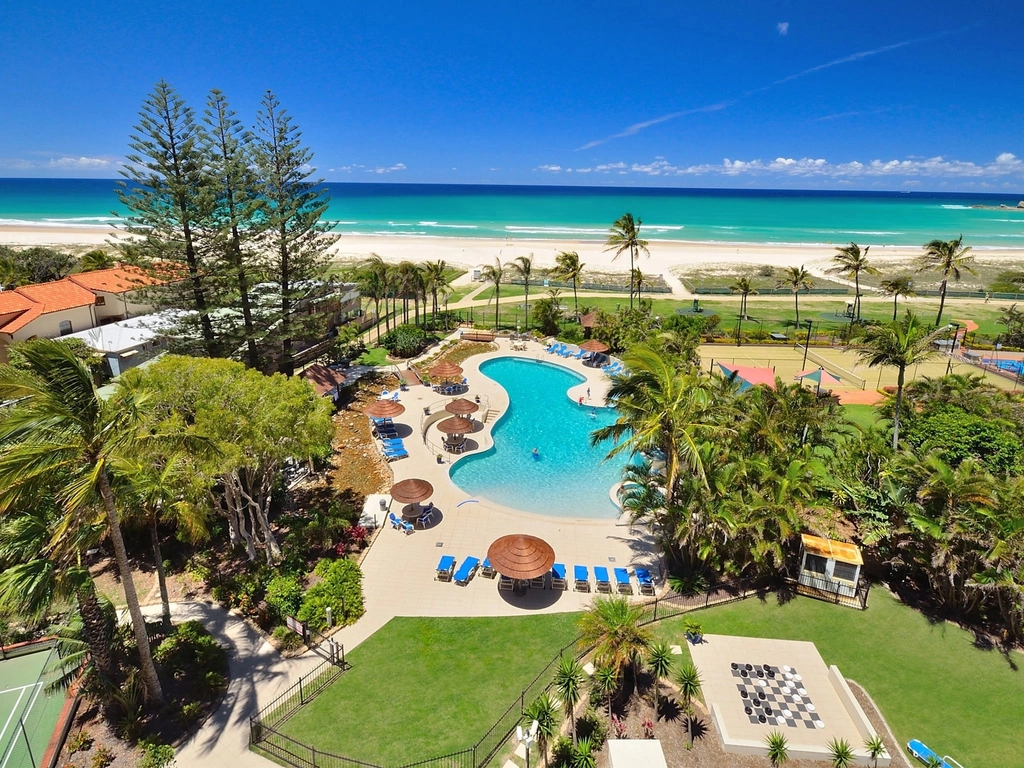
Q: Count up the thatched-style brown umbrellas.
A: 7